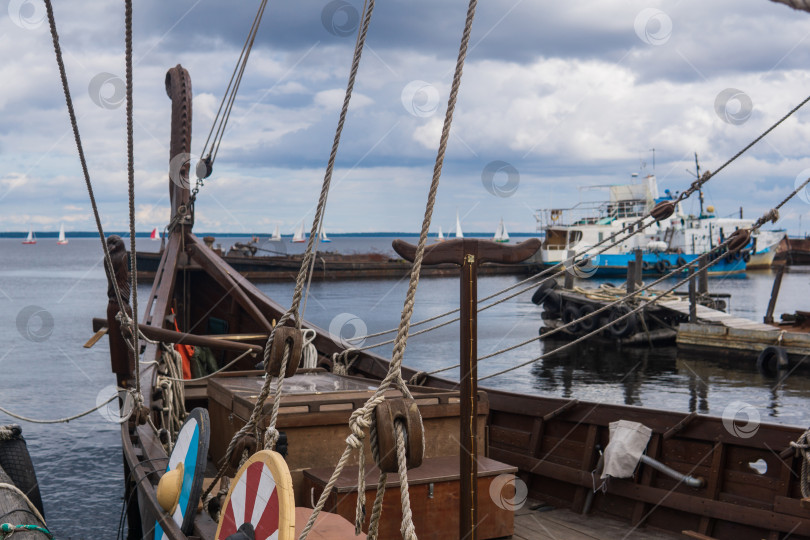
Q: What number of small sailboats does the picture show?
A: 9